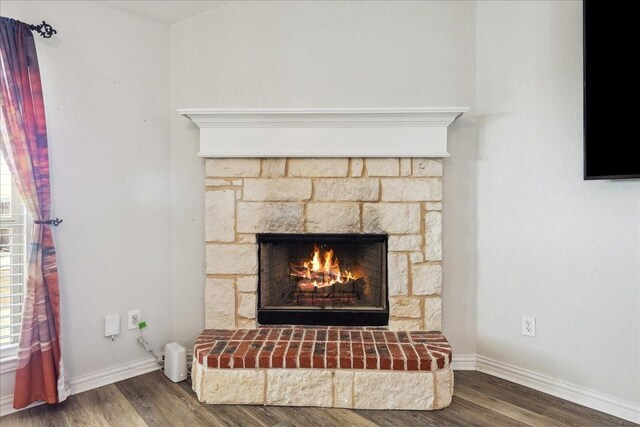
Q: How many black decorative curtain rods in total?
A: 1